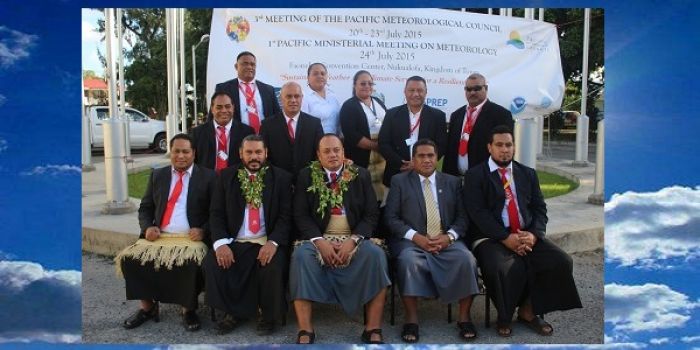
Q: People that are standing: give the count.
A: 7